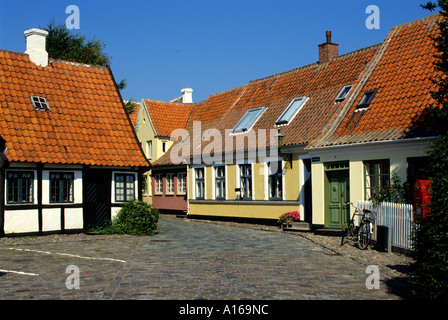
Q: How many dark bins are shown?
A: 1